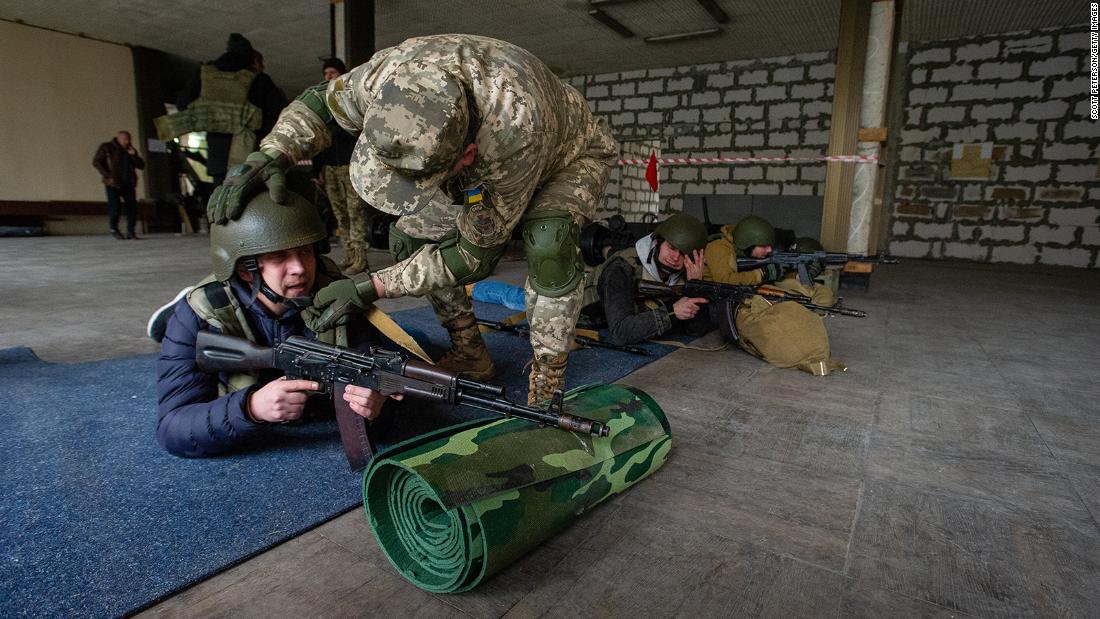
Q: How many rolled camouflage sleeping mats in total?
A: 1